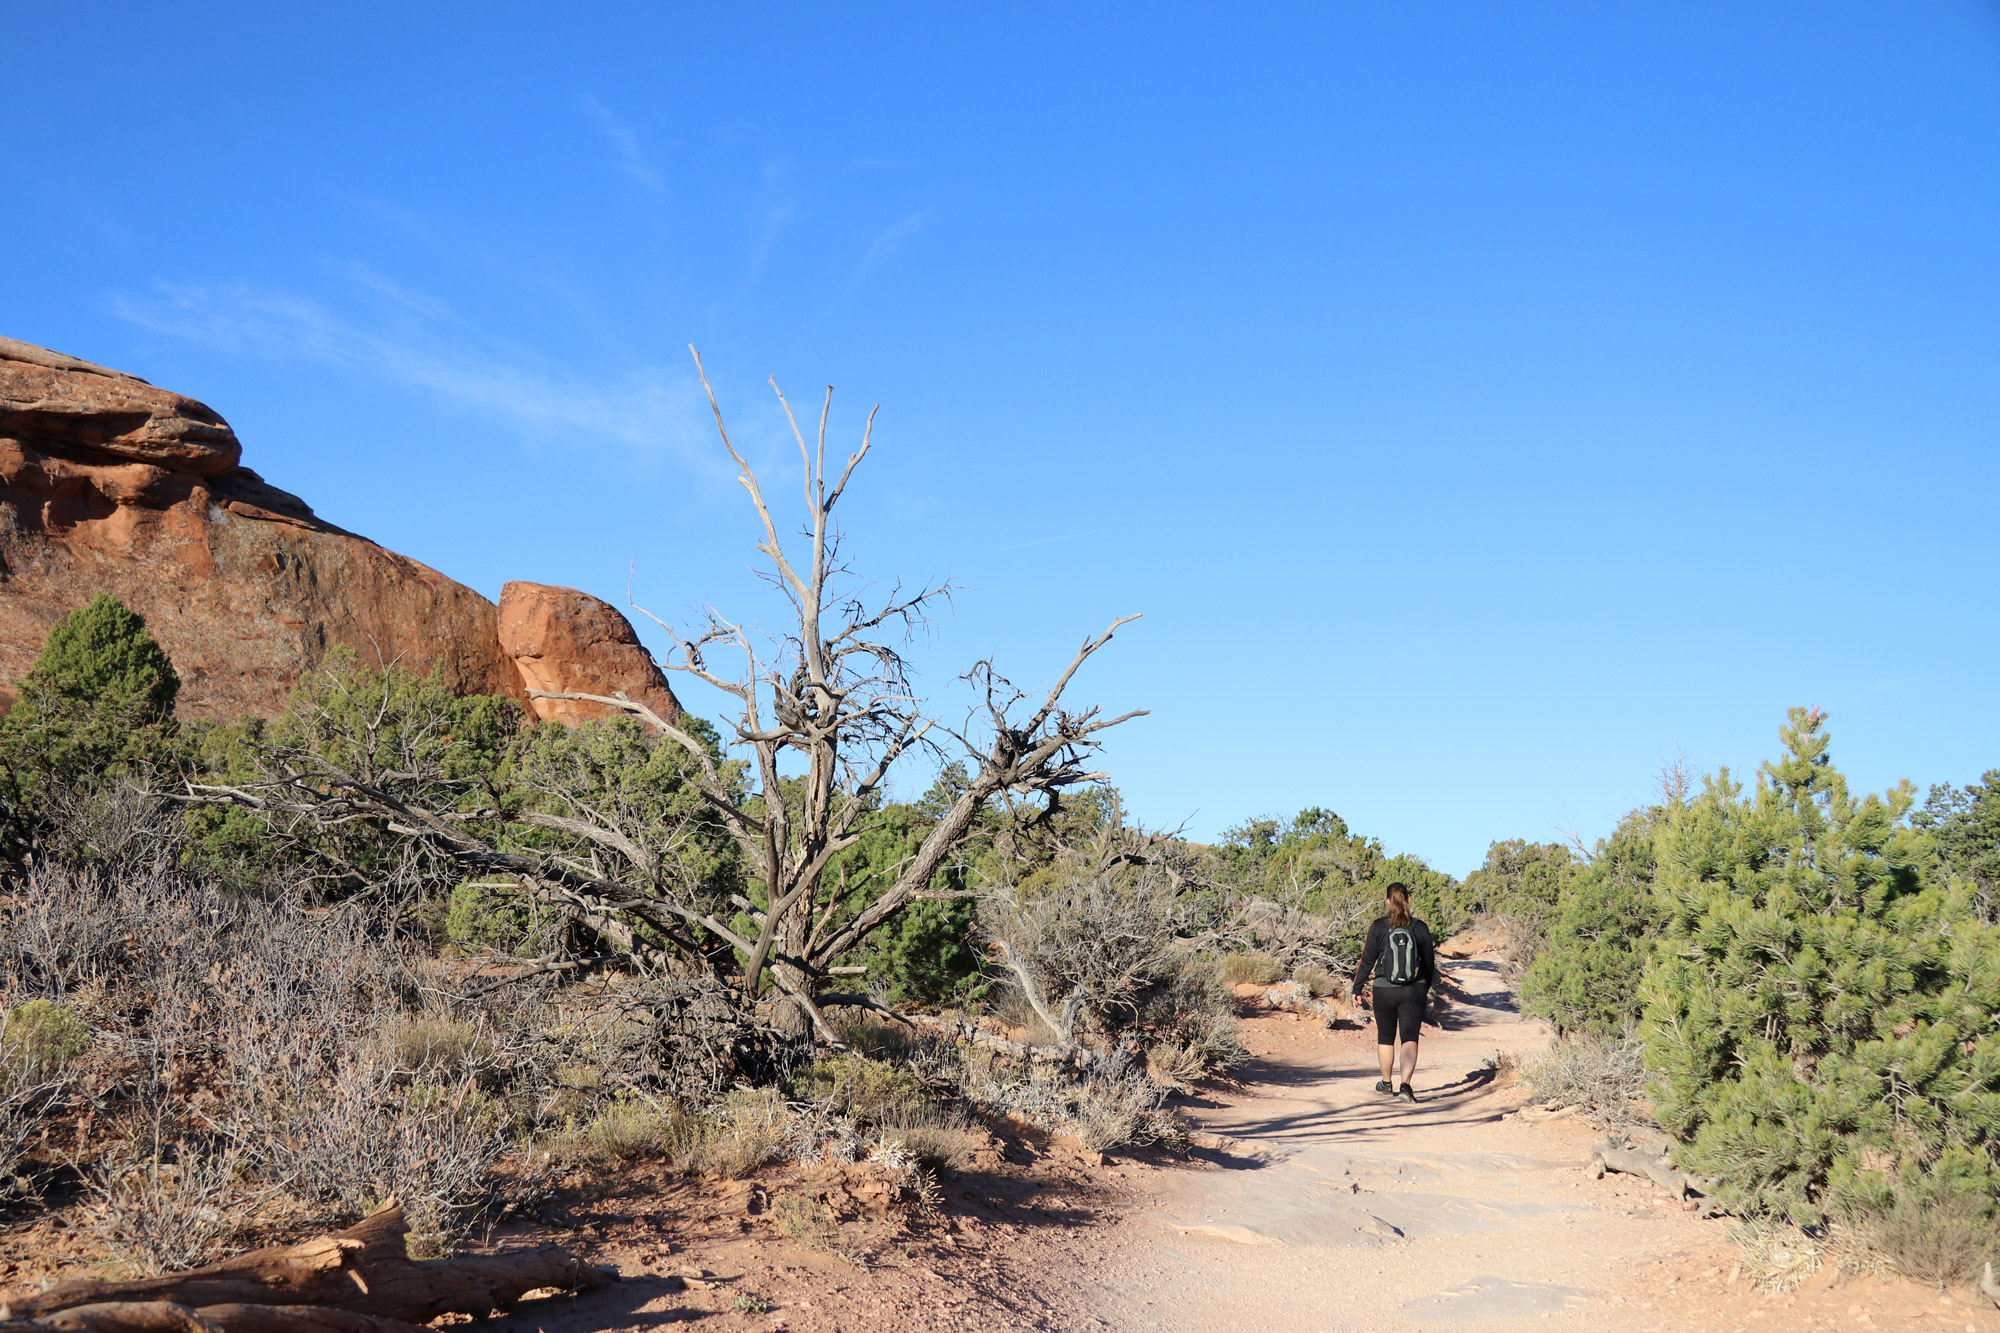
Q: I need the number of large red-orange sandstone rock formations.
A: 2